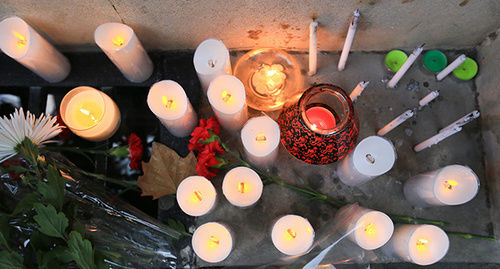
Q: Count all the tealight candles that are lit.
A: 0